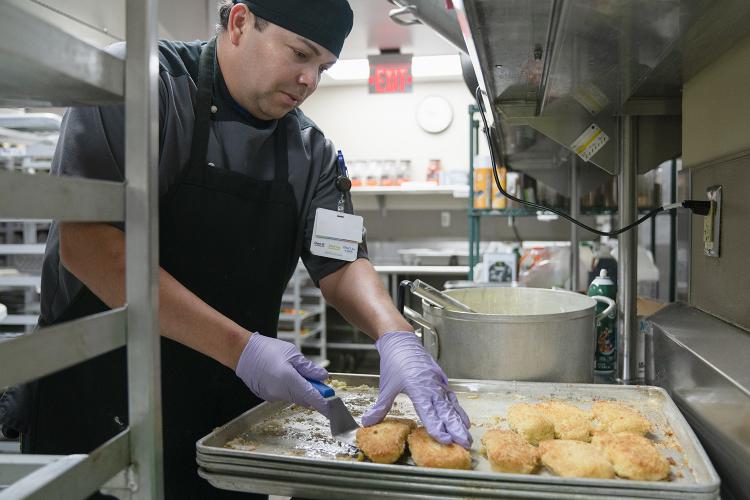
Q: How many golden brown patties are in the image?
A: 8